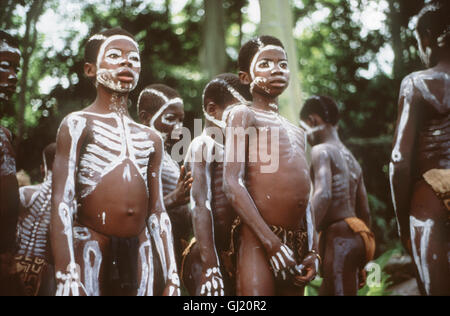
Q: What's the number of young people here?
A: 8